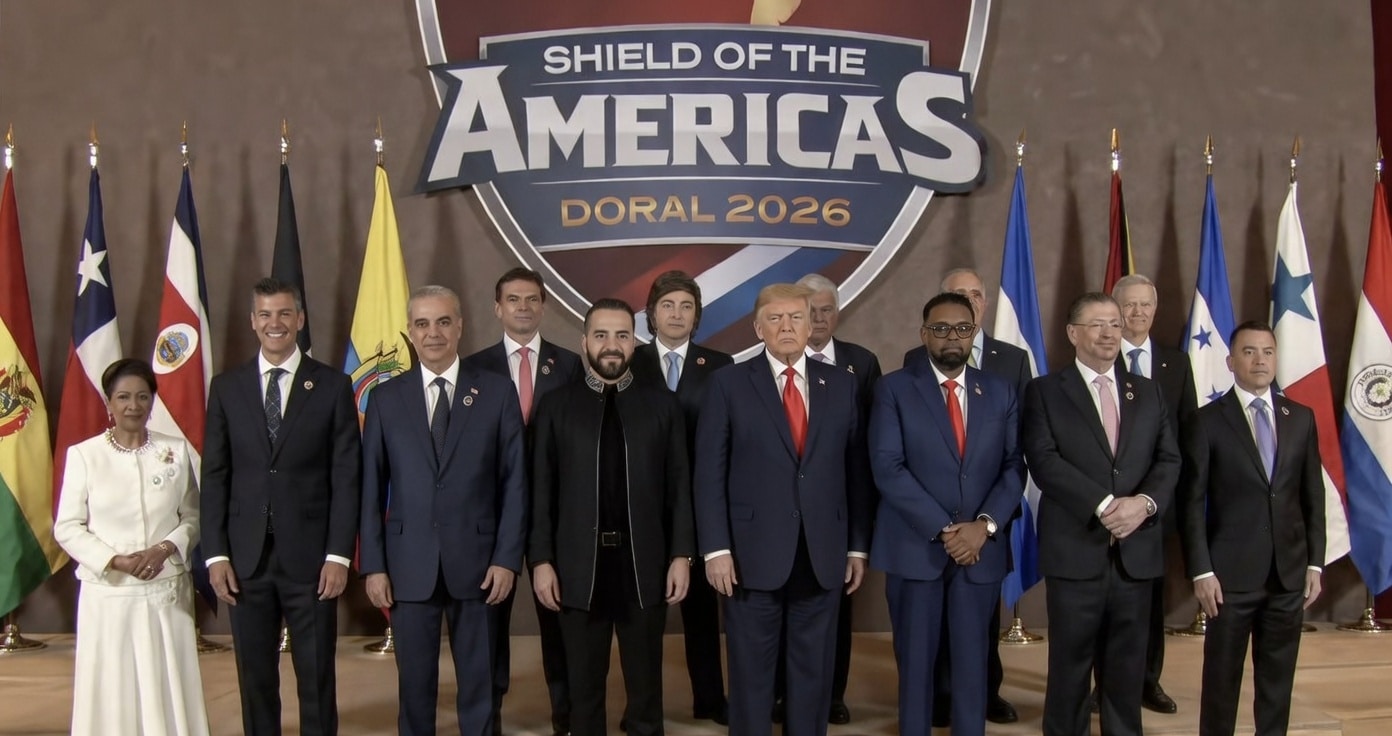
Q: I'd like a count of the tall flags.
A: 10